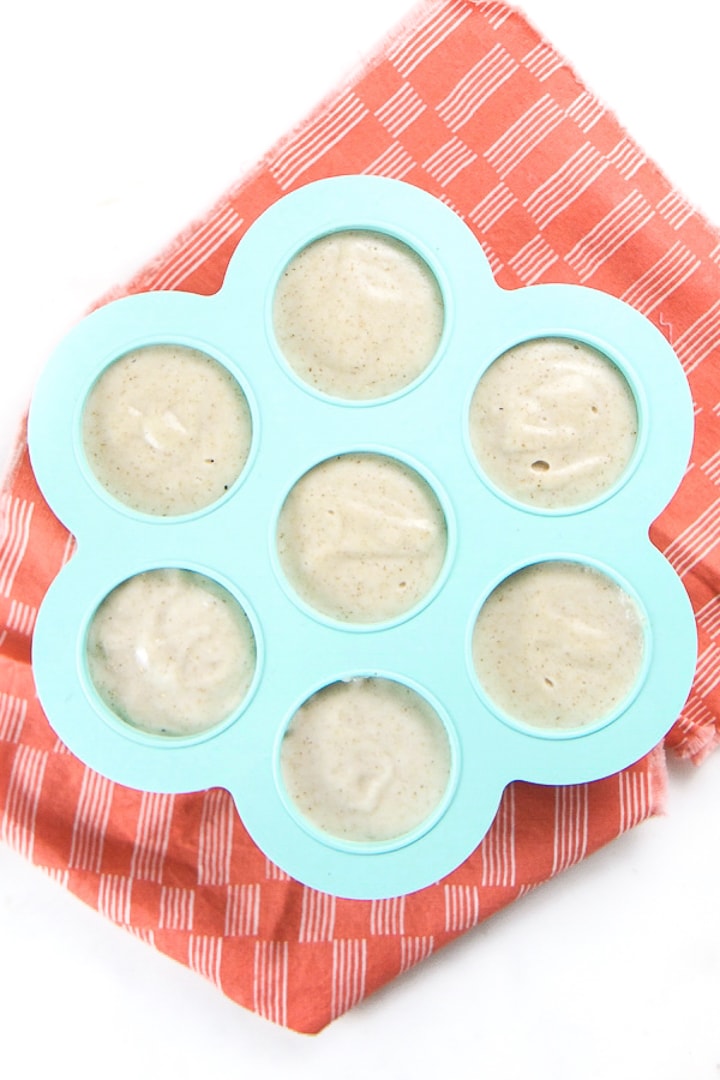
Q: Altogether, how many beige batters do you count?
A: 7